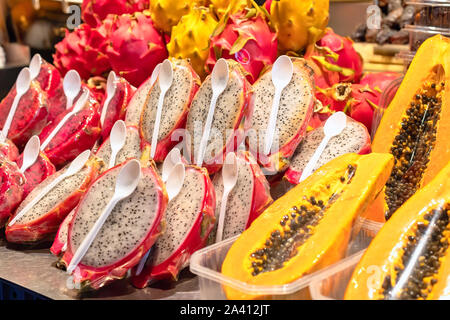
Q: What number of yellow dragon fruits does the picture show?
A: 4